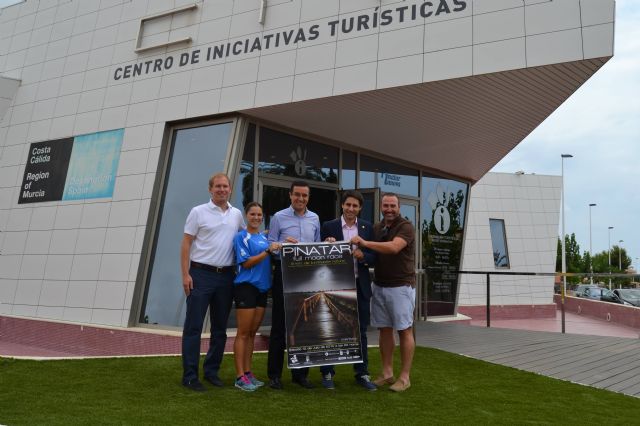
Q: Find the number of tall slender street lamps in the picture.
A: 4